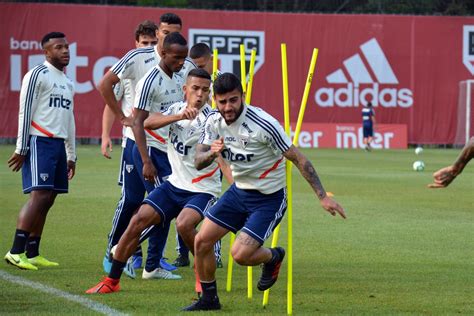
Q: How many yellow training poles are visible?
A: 5